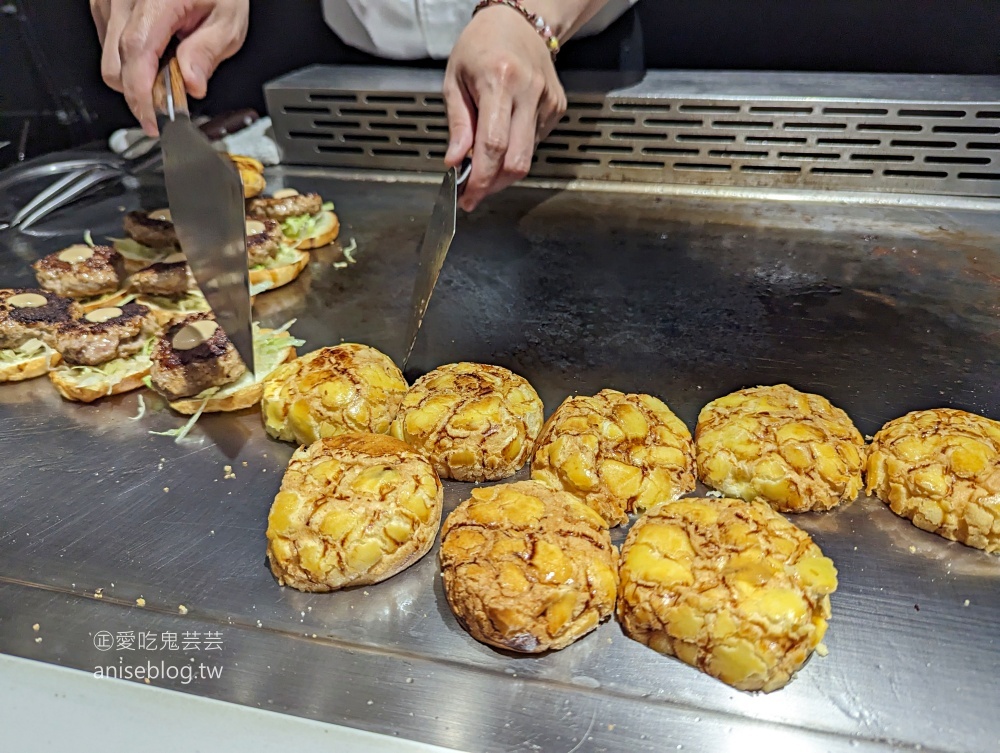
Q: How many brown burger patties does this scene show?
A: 8